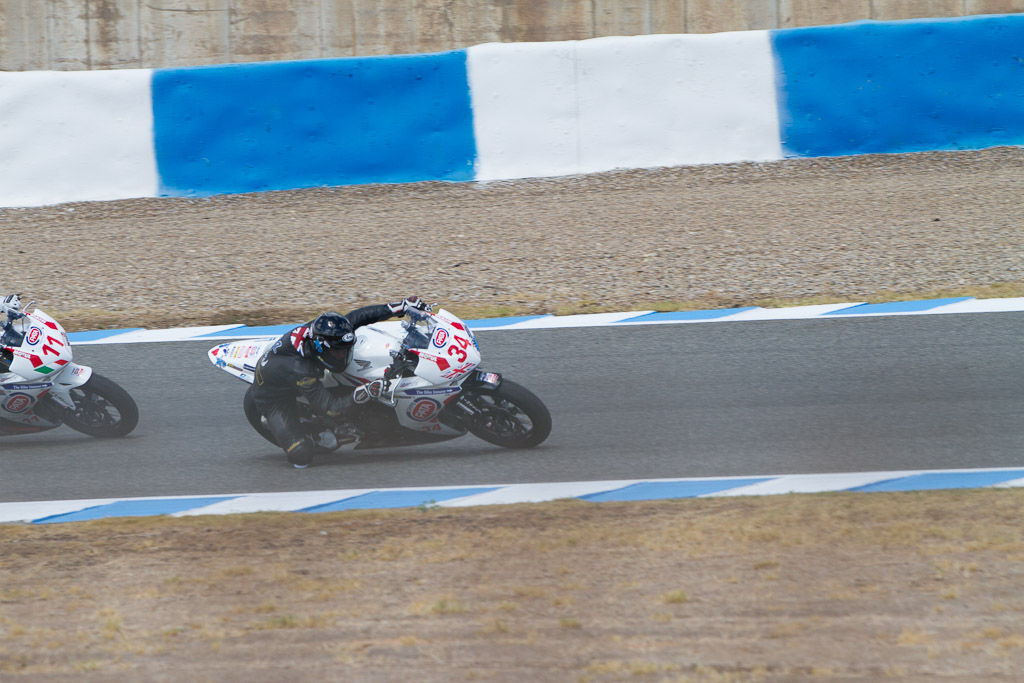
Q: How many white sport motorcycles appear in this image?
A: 2